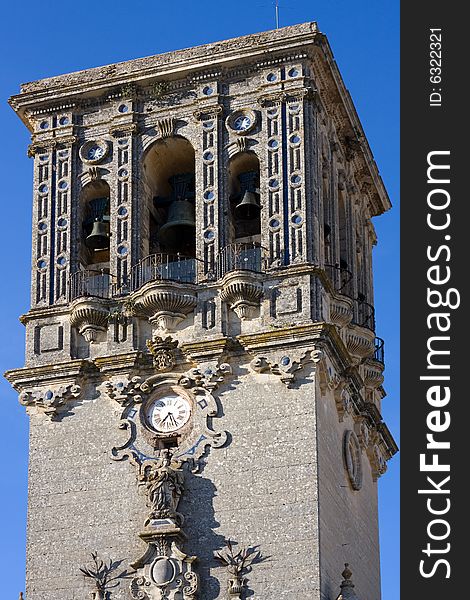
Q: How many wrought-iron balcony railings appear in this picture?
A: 6